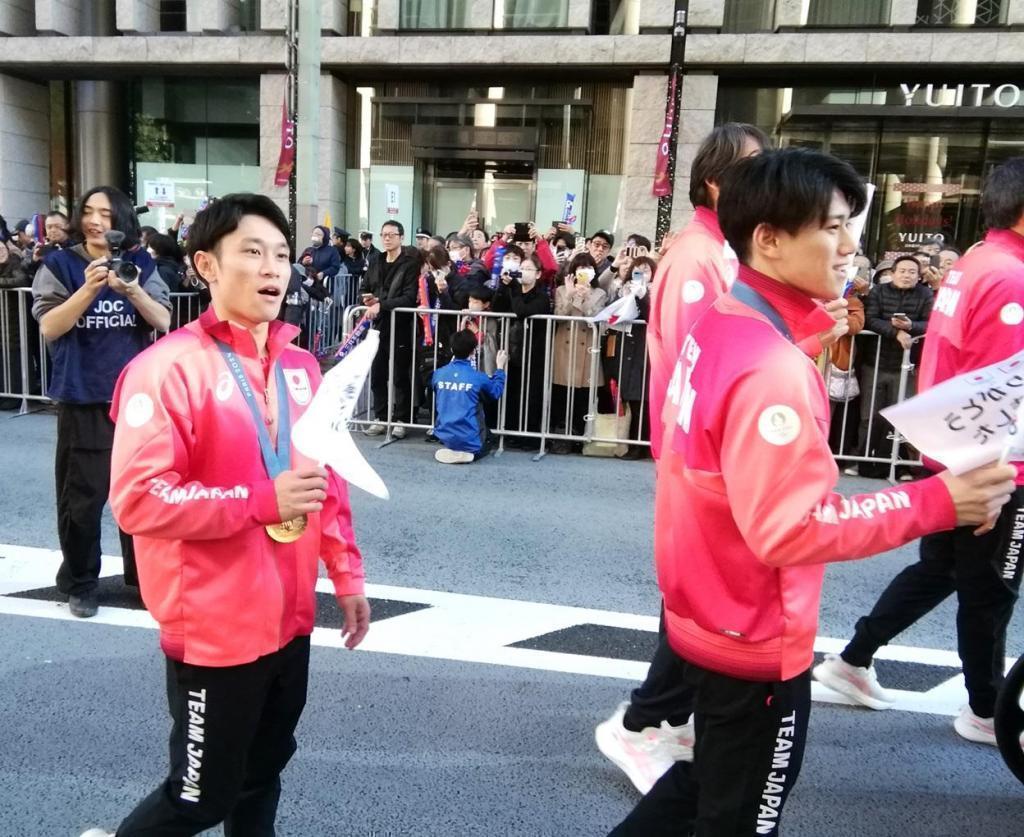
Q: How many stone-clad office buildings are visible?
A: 1